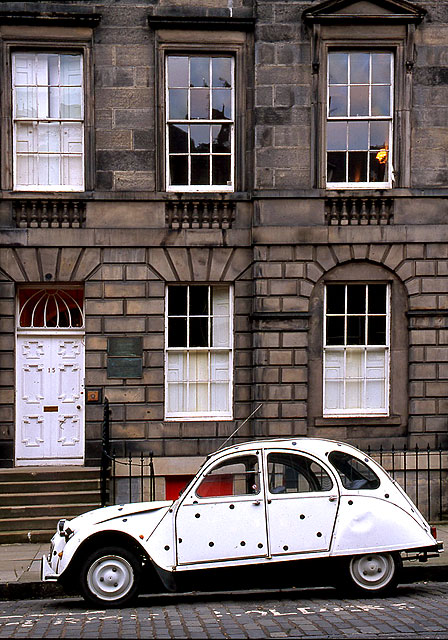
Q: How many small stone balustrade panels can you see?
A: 3